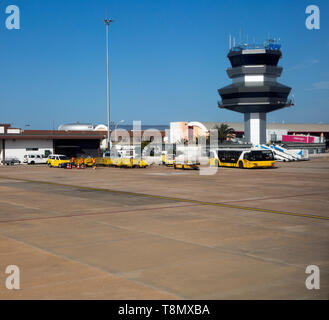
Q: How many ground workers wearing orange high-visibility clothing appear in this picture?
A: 3